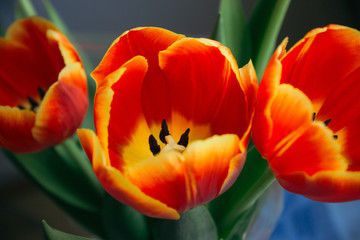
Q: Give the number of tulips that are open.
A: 3